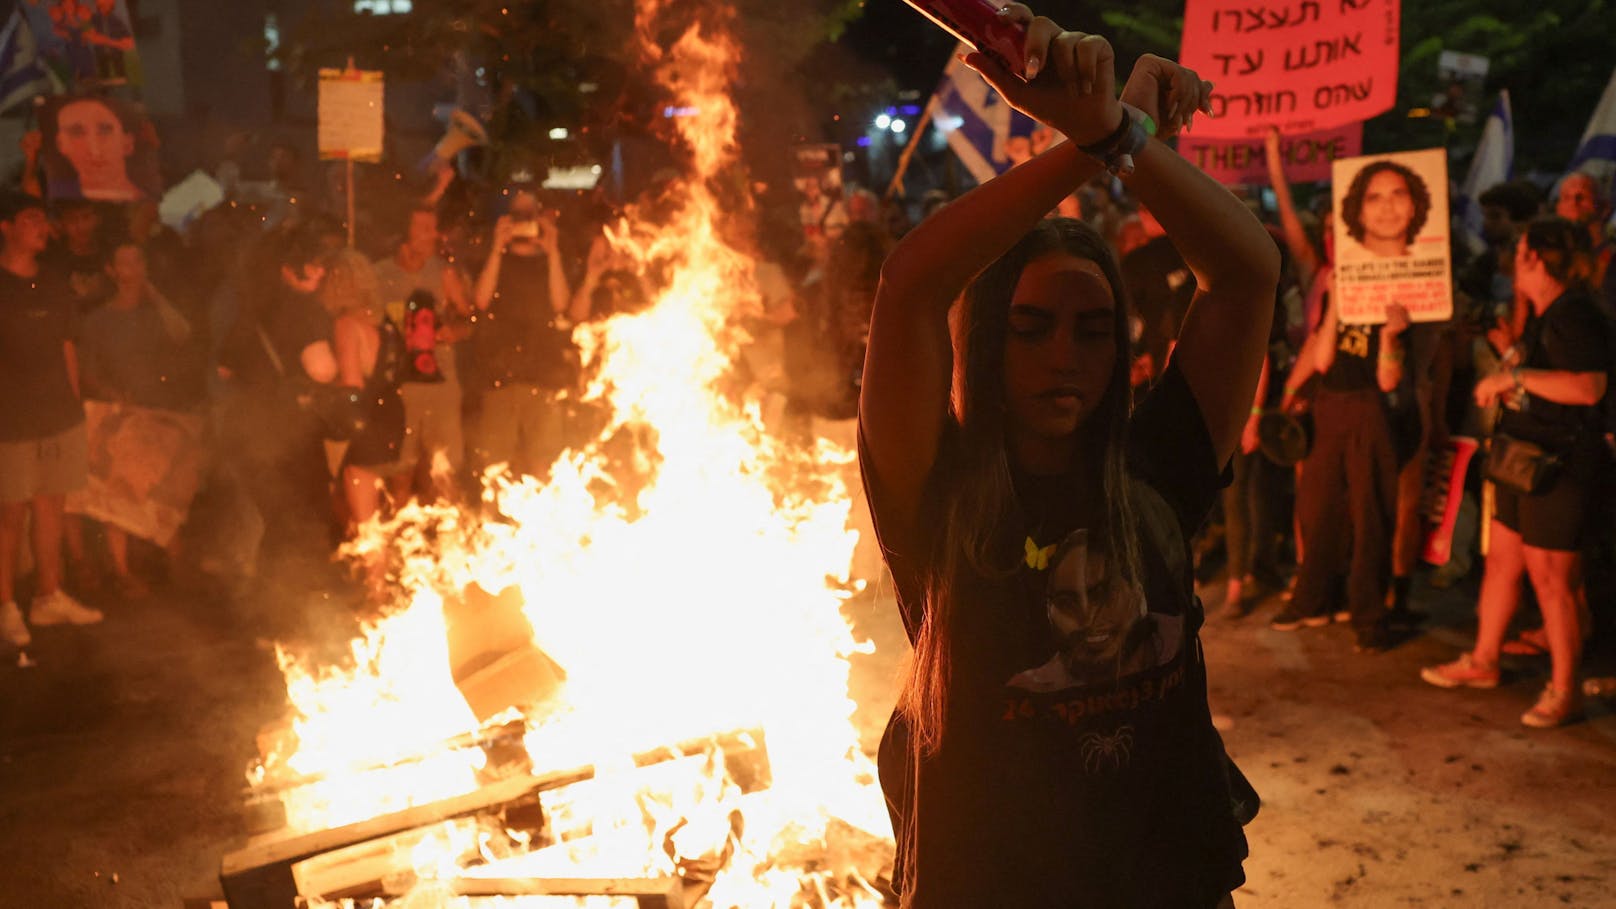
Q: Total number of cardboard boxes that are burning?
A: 1